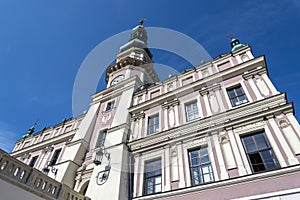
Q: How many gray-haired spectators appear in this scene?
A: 0